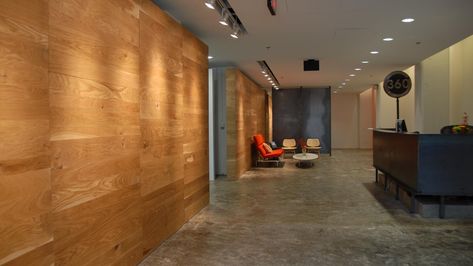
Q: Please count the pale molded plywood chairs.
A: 2